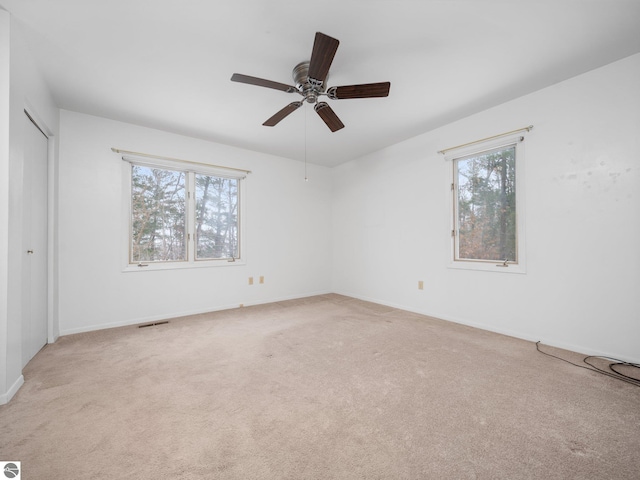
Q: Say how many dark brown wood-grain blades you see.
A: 5